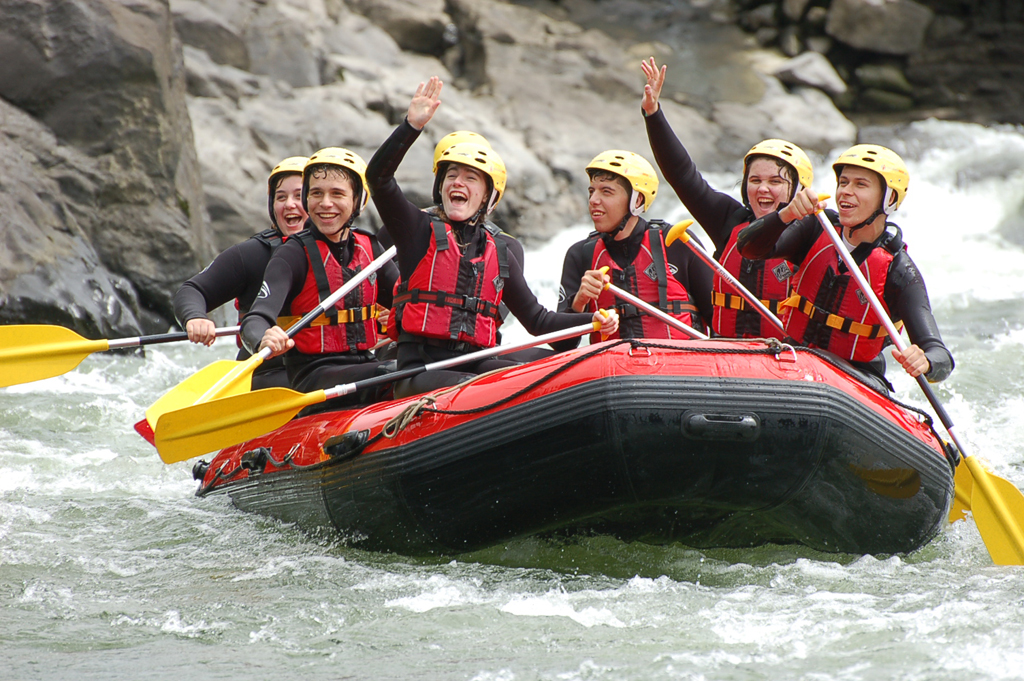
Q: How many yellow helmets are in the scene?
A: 7